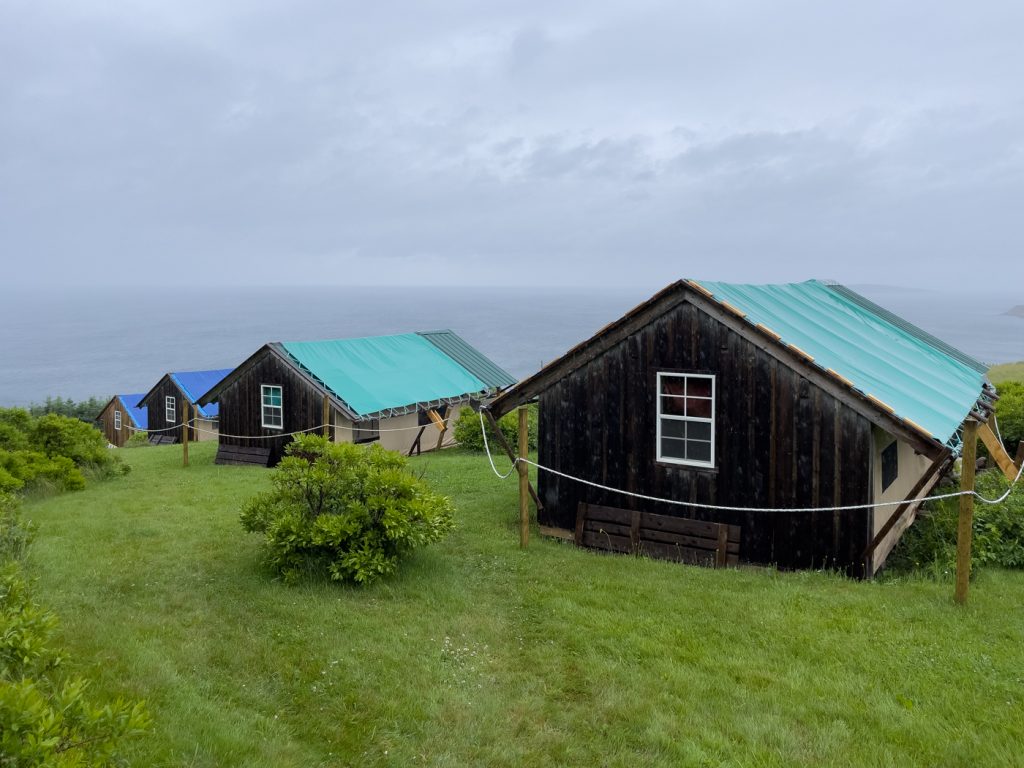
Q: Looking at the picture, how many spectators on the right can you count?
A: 0